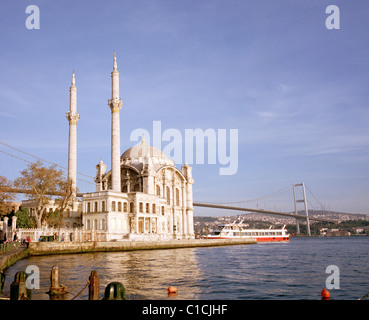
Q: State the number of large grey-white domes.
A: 1